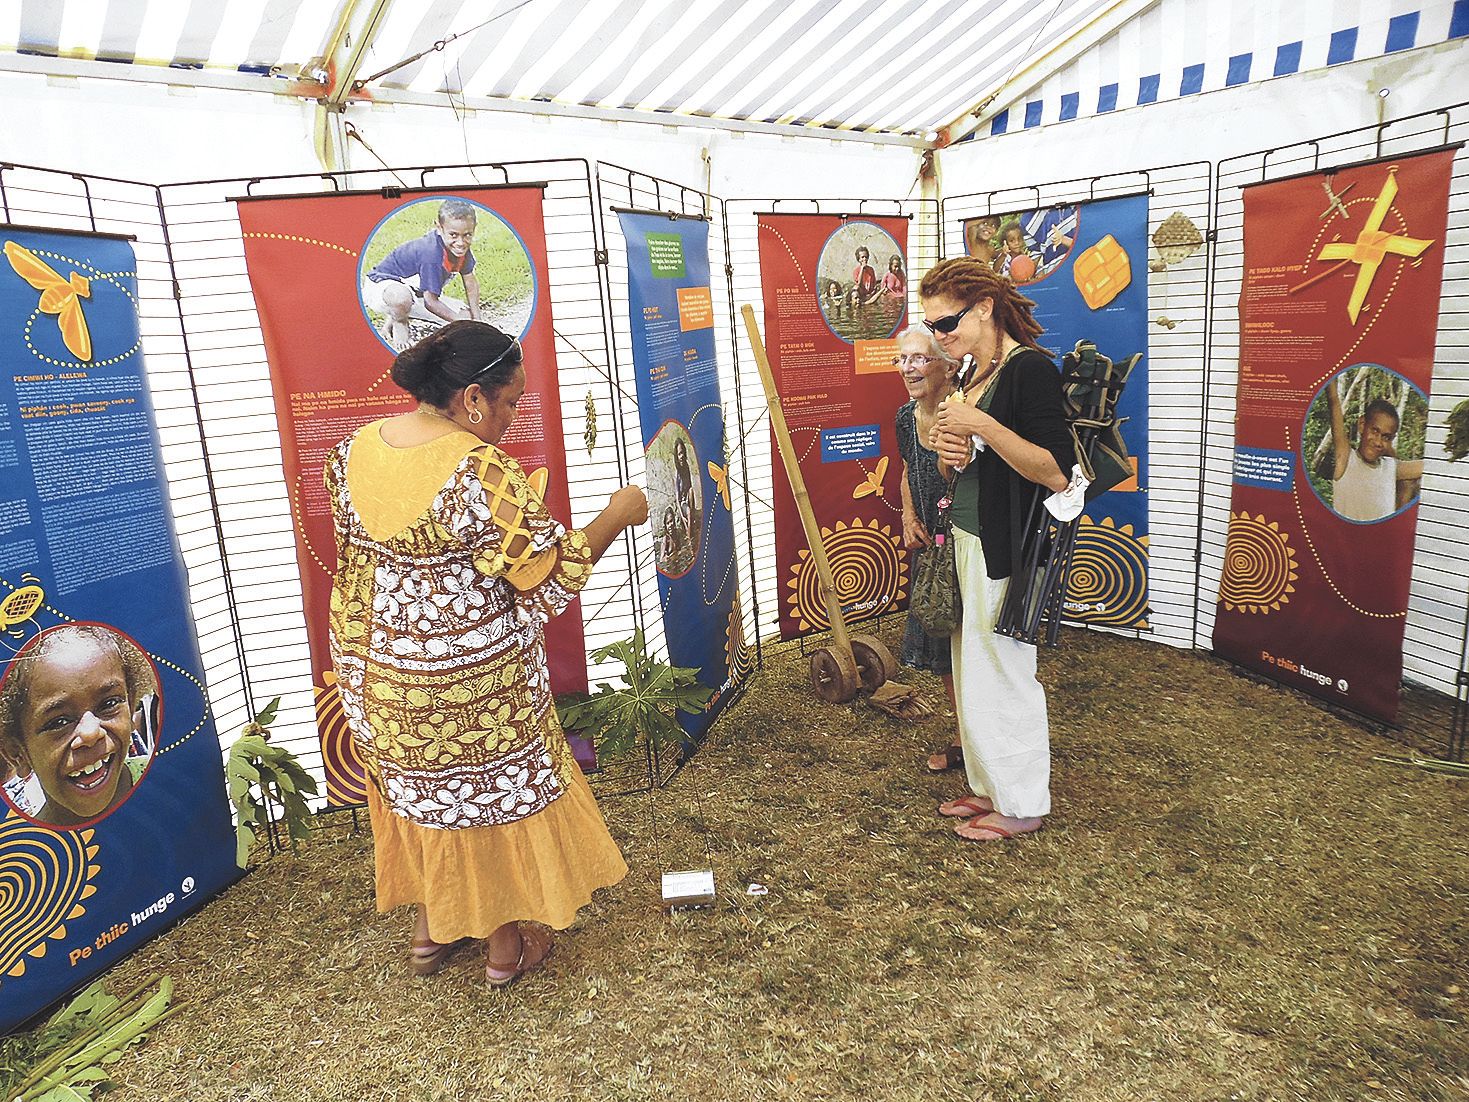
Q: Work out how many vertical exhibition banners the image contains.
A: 6